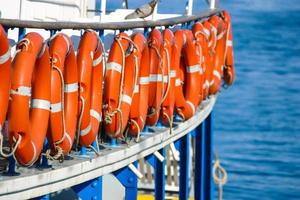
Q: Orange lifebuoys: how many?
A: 13